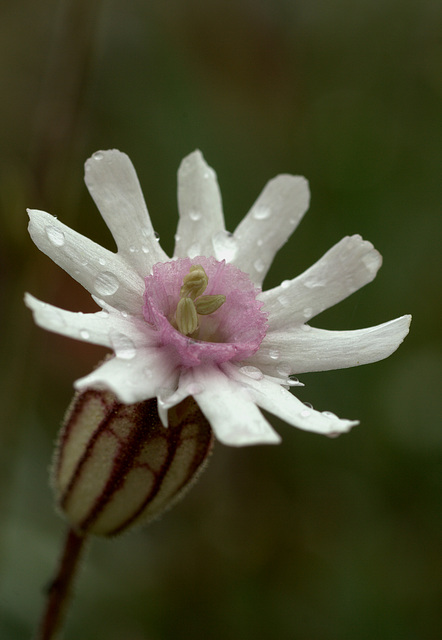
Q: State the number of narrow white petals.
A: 10